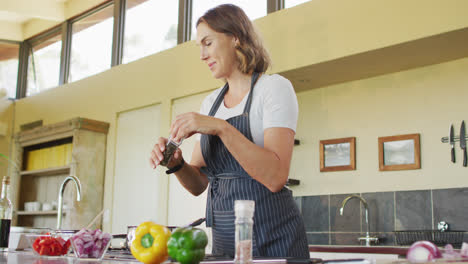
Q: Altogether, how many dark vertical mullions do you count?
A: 5